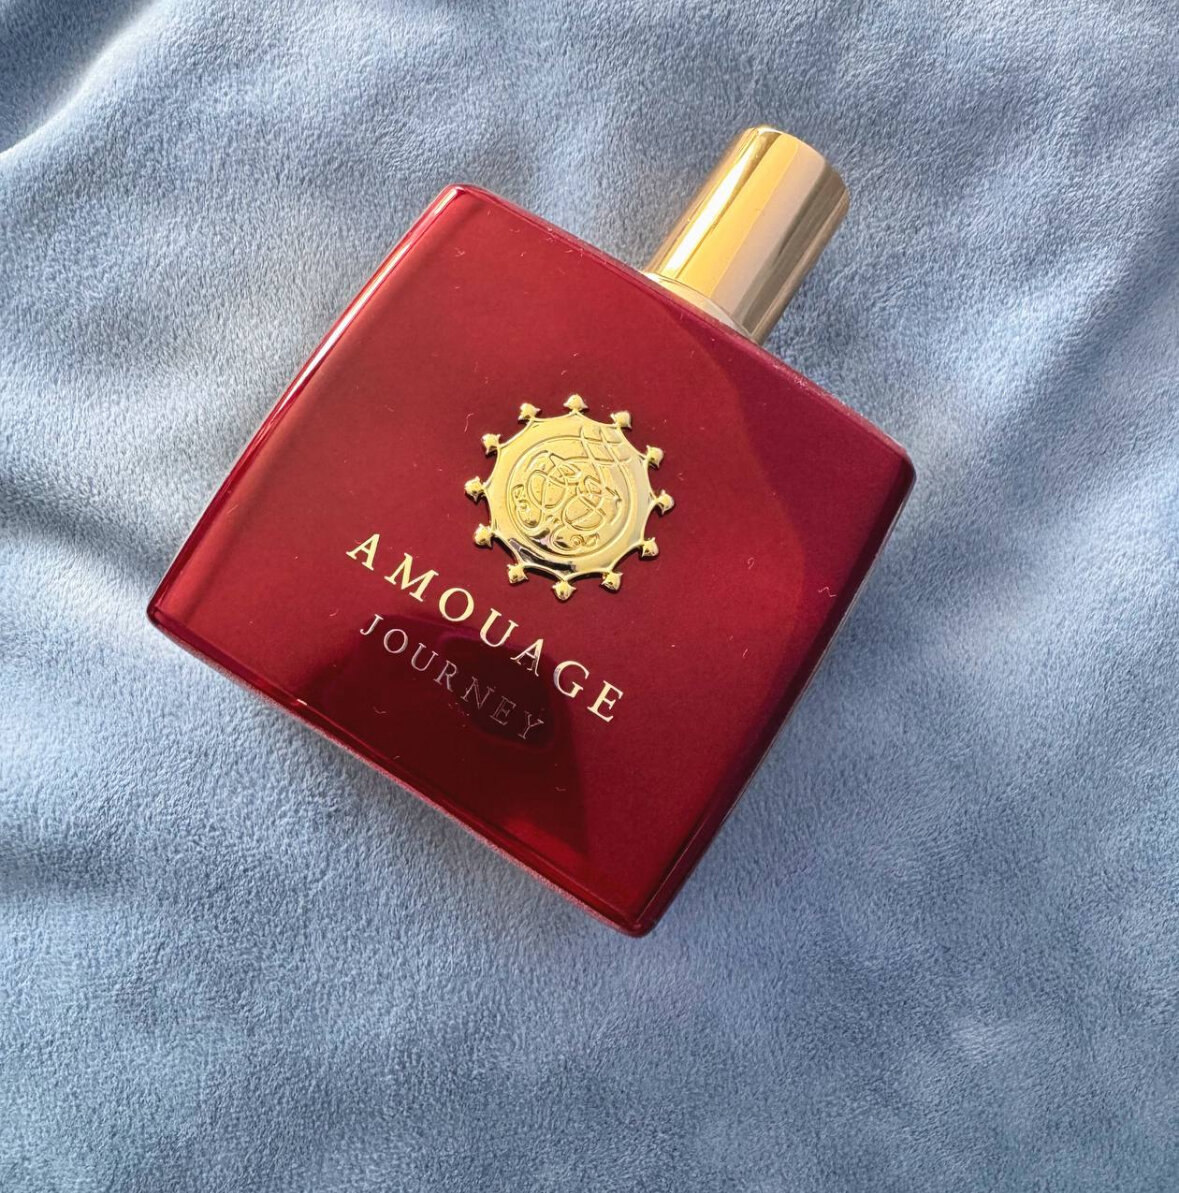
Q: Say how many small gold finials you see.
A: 12